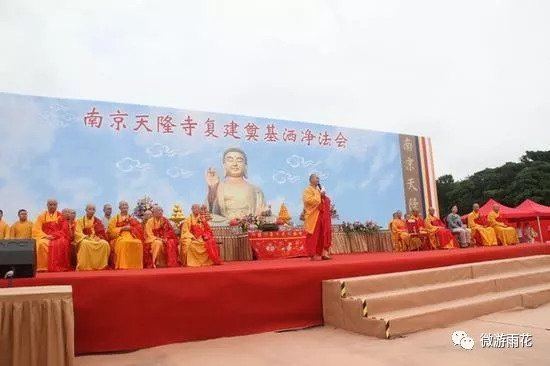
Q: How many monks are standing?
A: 1